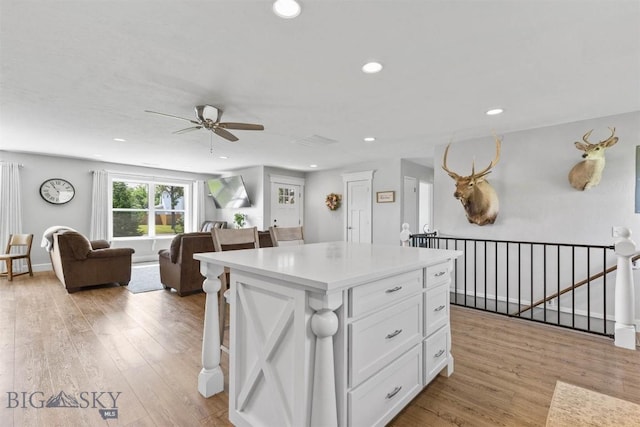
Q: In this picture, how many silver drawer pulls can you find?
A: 6